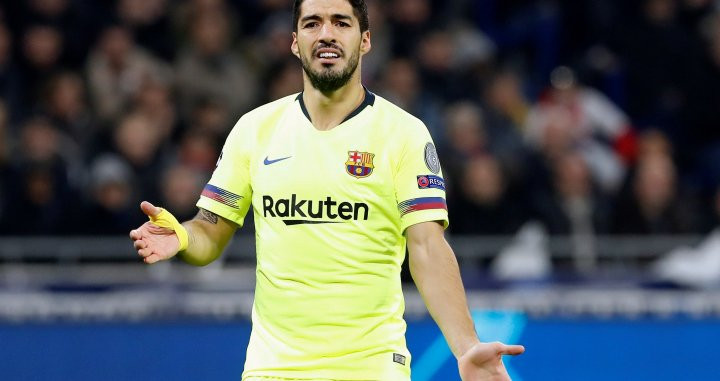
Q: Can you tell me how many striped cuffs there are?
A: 2